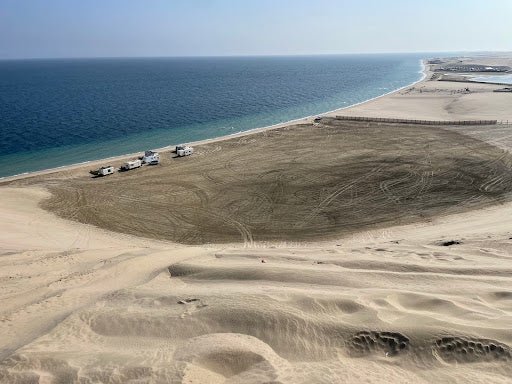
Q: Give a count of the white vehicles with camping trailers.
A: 4